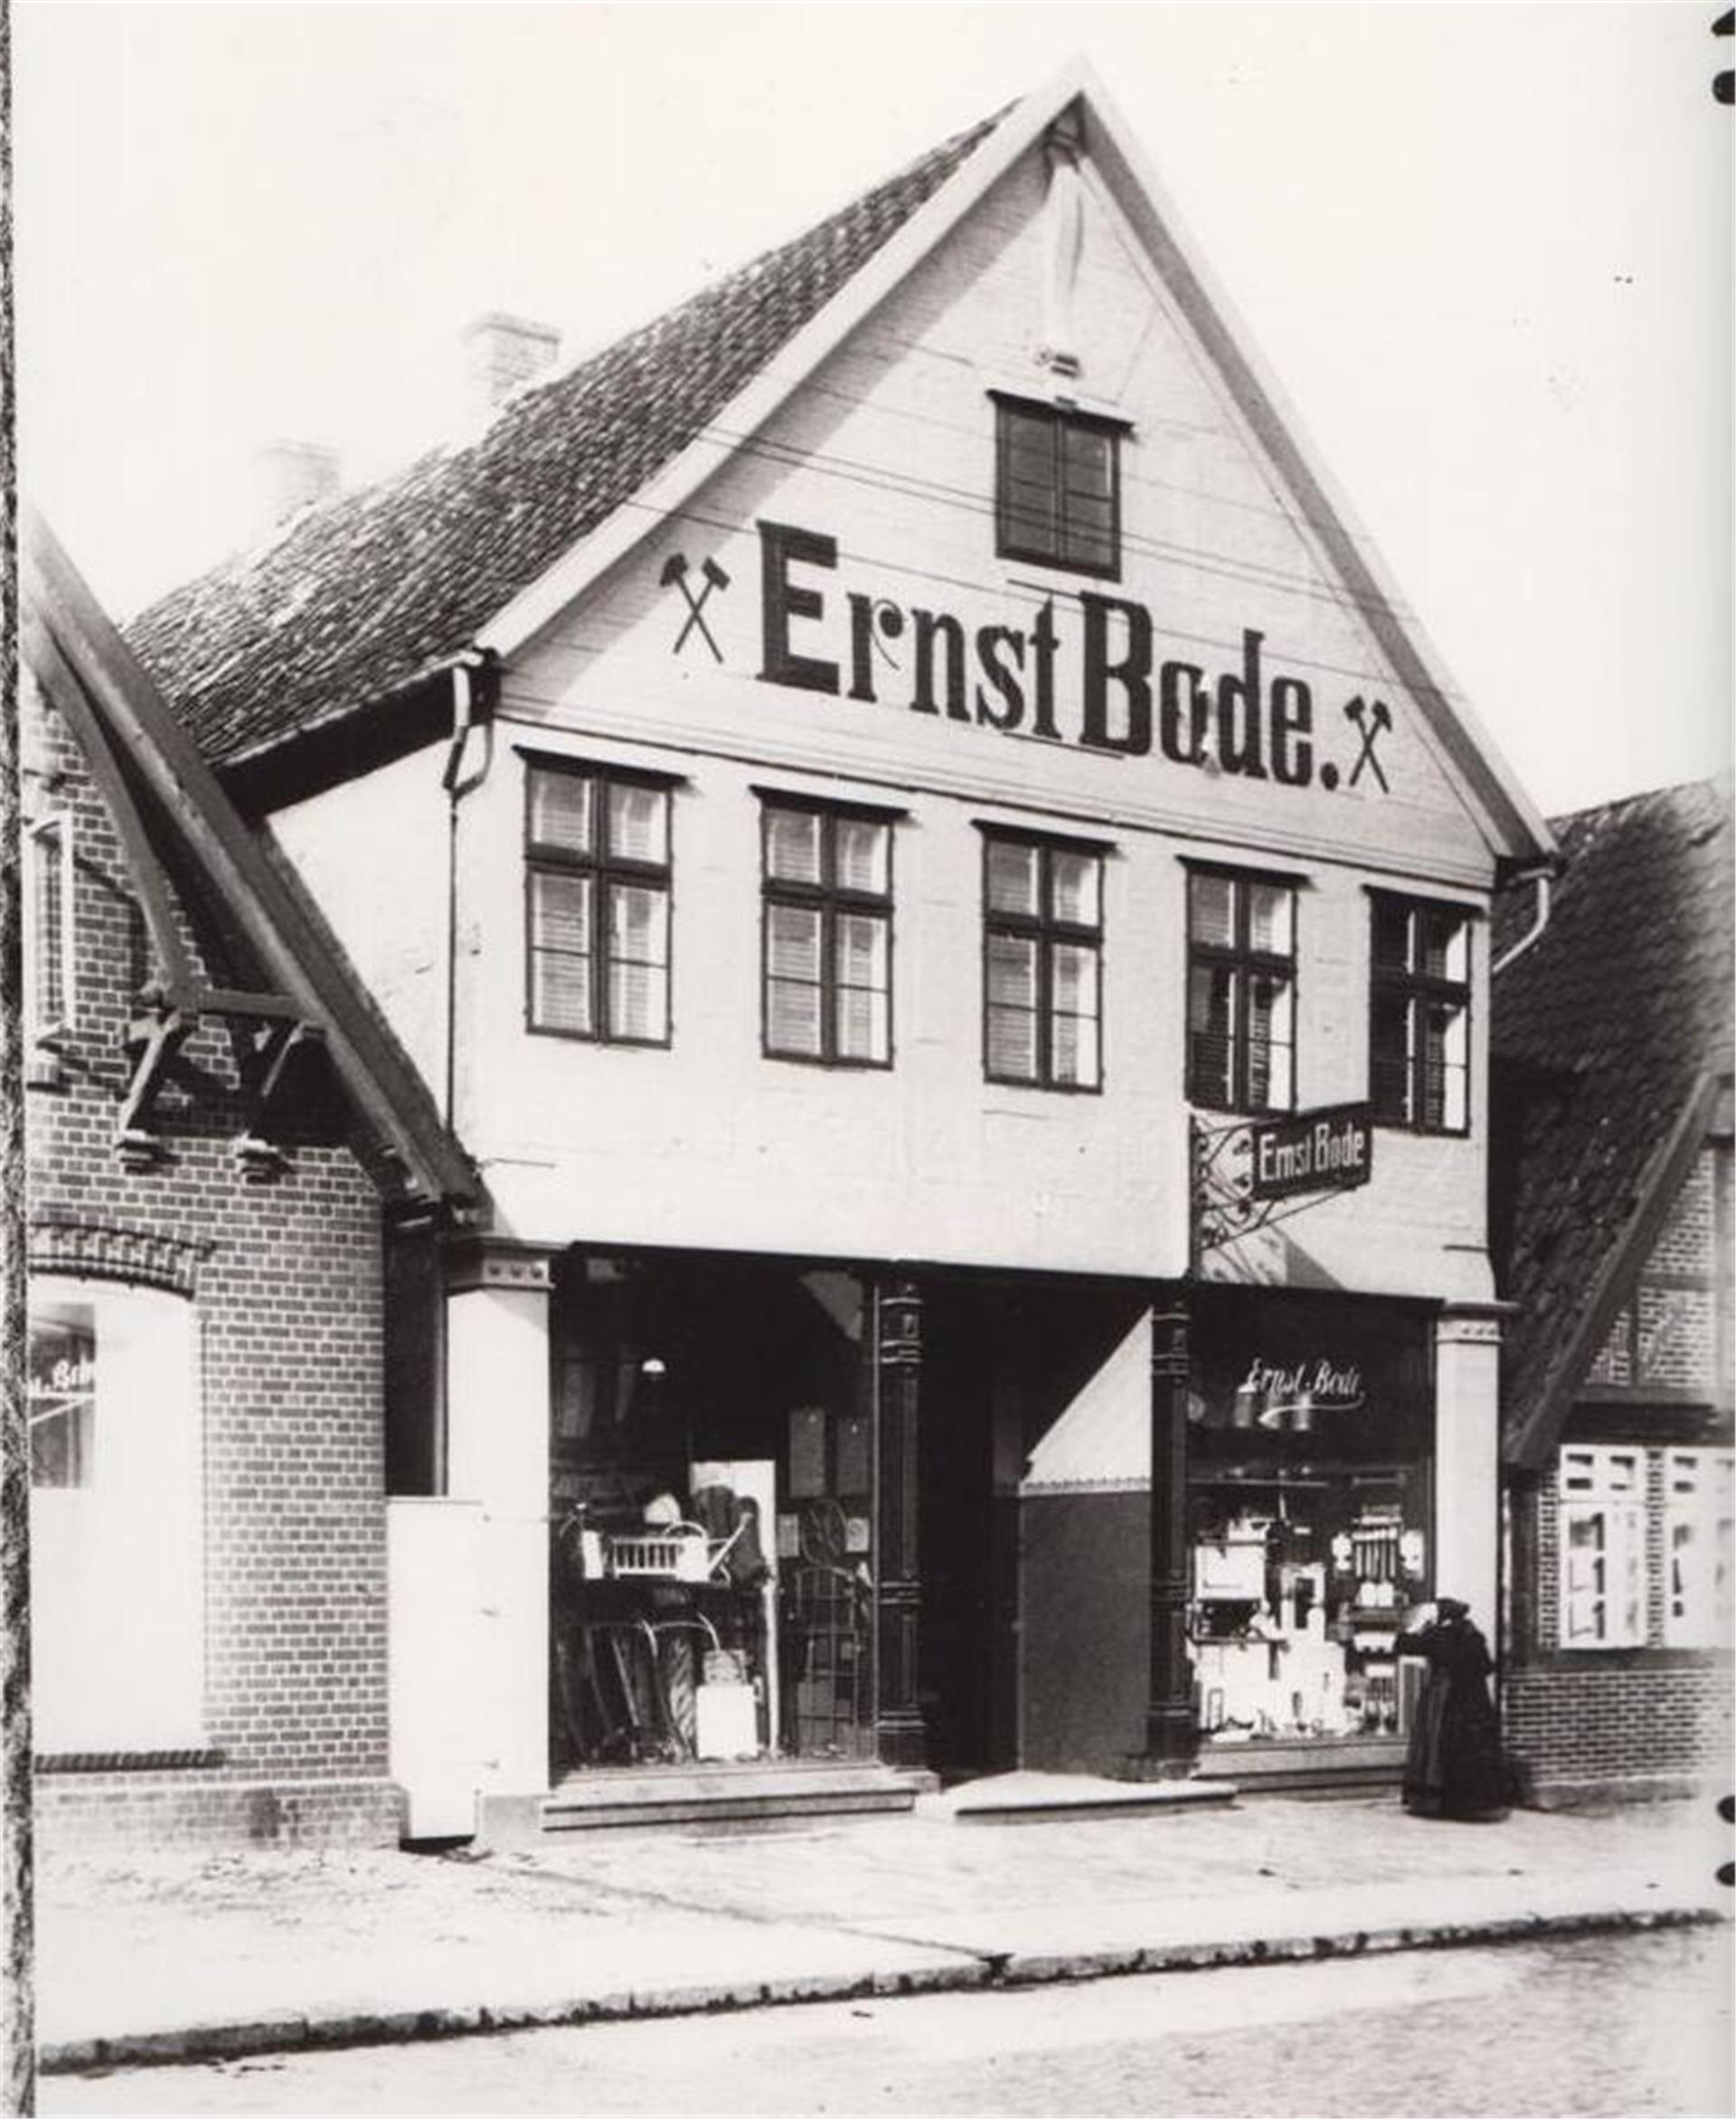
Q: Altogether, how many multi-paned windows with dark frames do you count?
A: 6